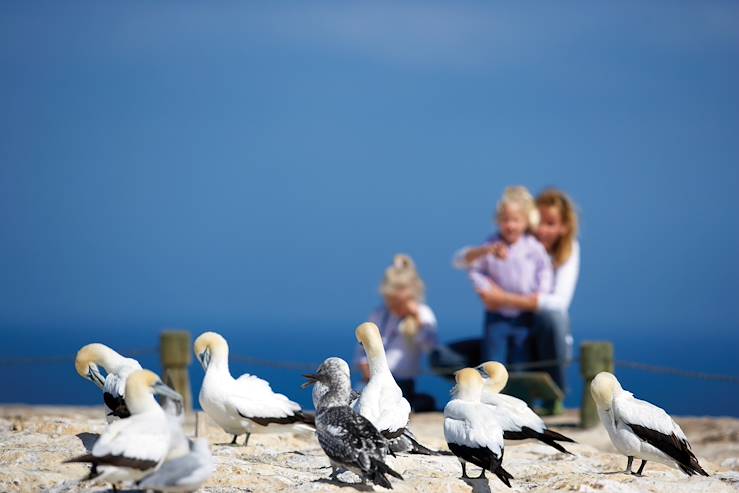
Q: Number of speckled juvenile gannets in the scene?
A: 1